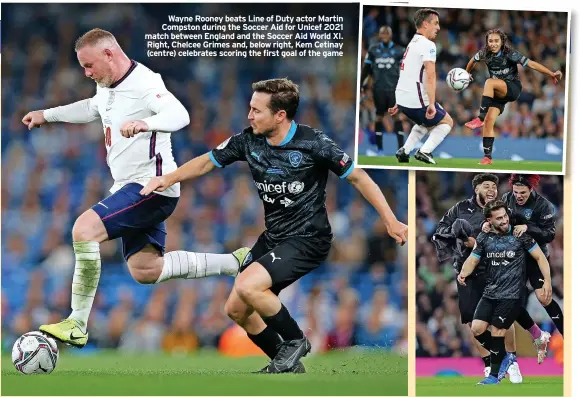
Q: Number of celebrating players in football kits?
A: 3